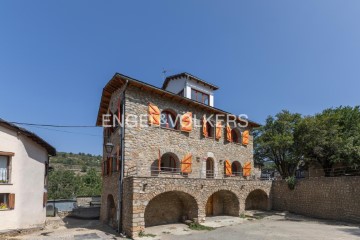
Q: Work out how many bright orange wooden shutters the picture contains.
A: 10